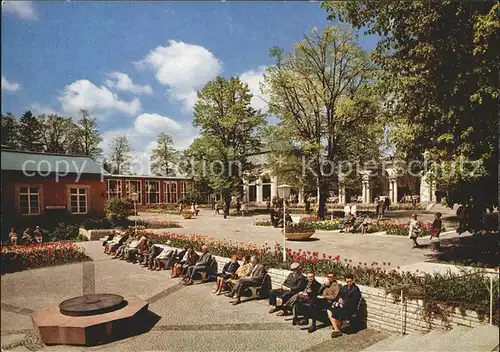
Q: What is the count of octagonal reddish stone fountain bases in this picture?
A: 1